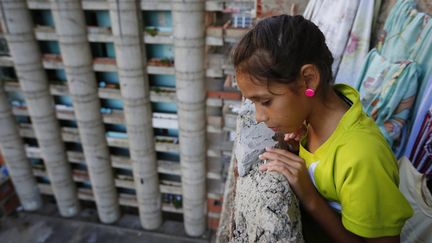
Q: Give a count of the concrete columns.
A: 5